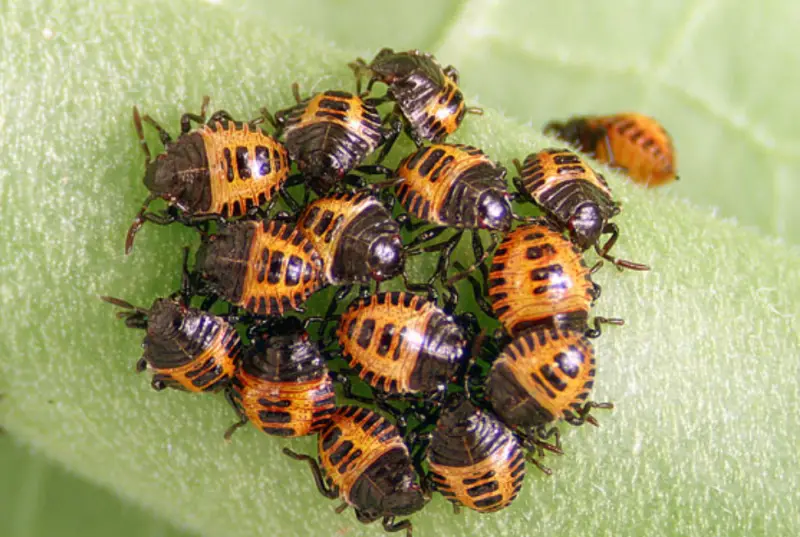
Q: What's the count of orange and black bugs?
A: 15